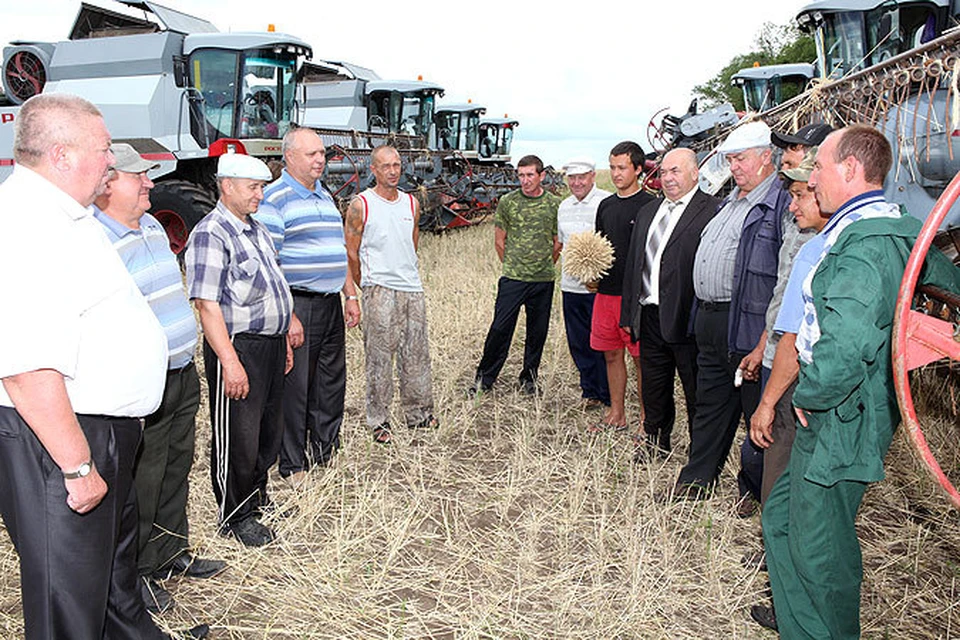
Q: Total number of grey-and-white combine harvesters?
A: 6